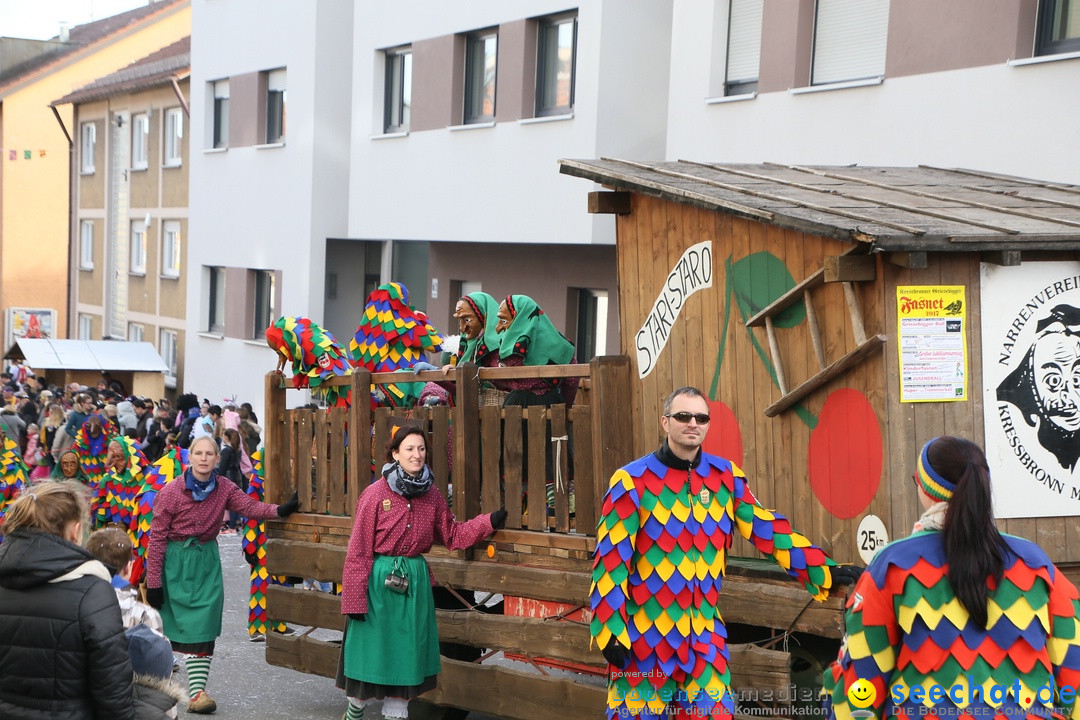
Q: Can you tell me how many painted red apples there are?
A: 2